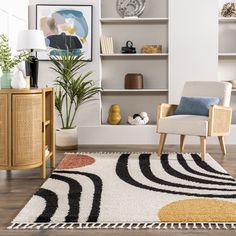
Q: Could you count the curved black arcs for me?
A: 8